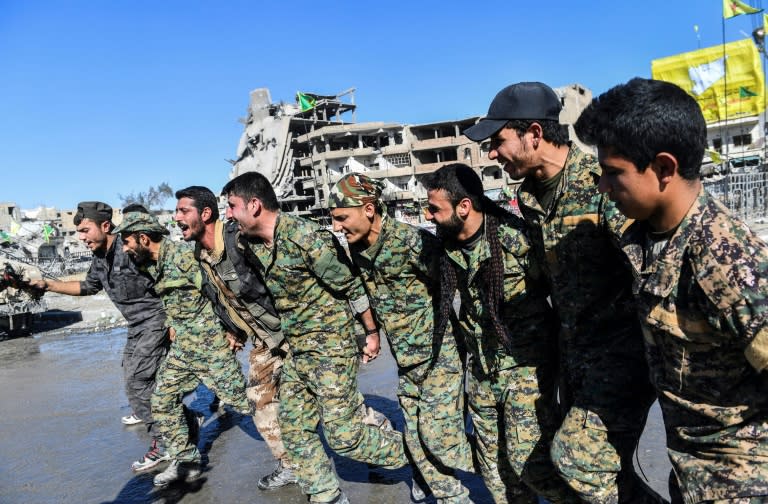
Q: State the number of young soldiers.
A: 8